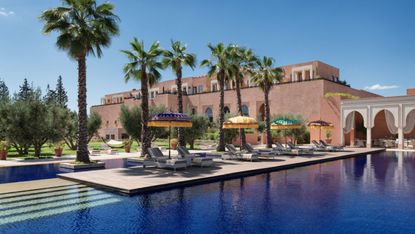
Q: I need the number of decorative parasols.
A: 4